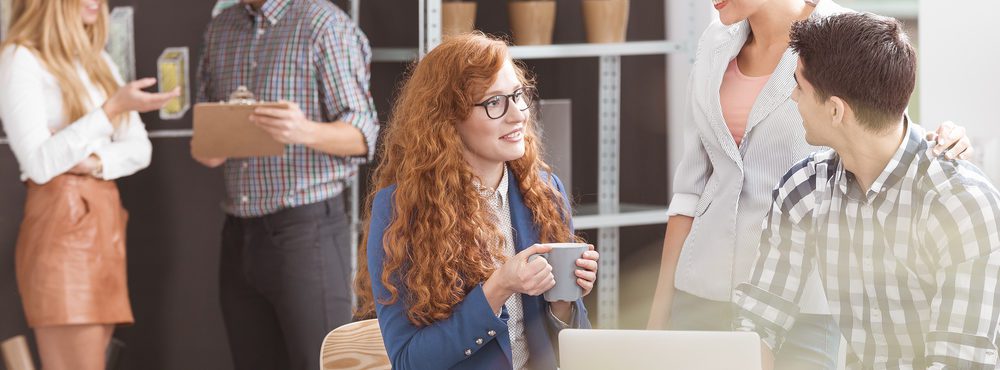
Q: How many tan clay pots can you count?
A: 3